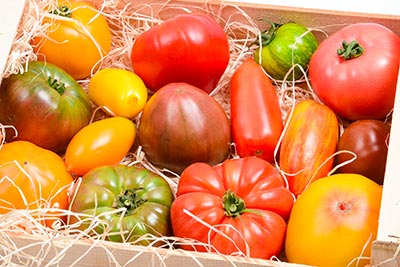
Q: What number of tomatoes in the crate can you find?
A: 15